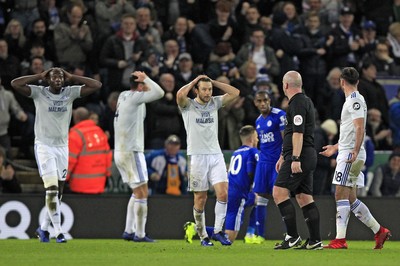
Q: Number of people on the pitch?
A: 7